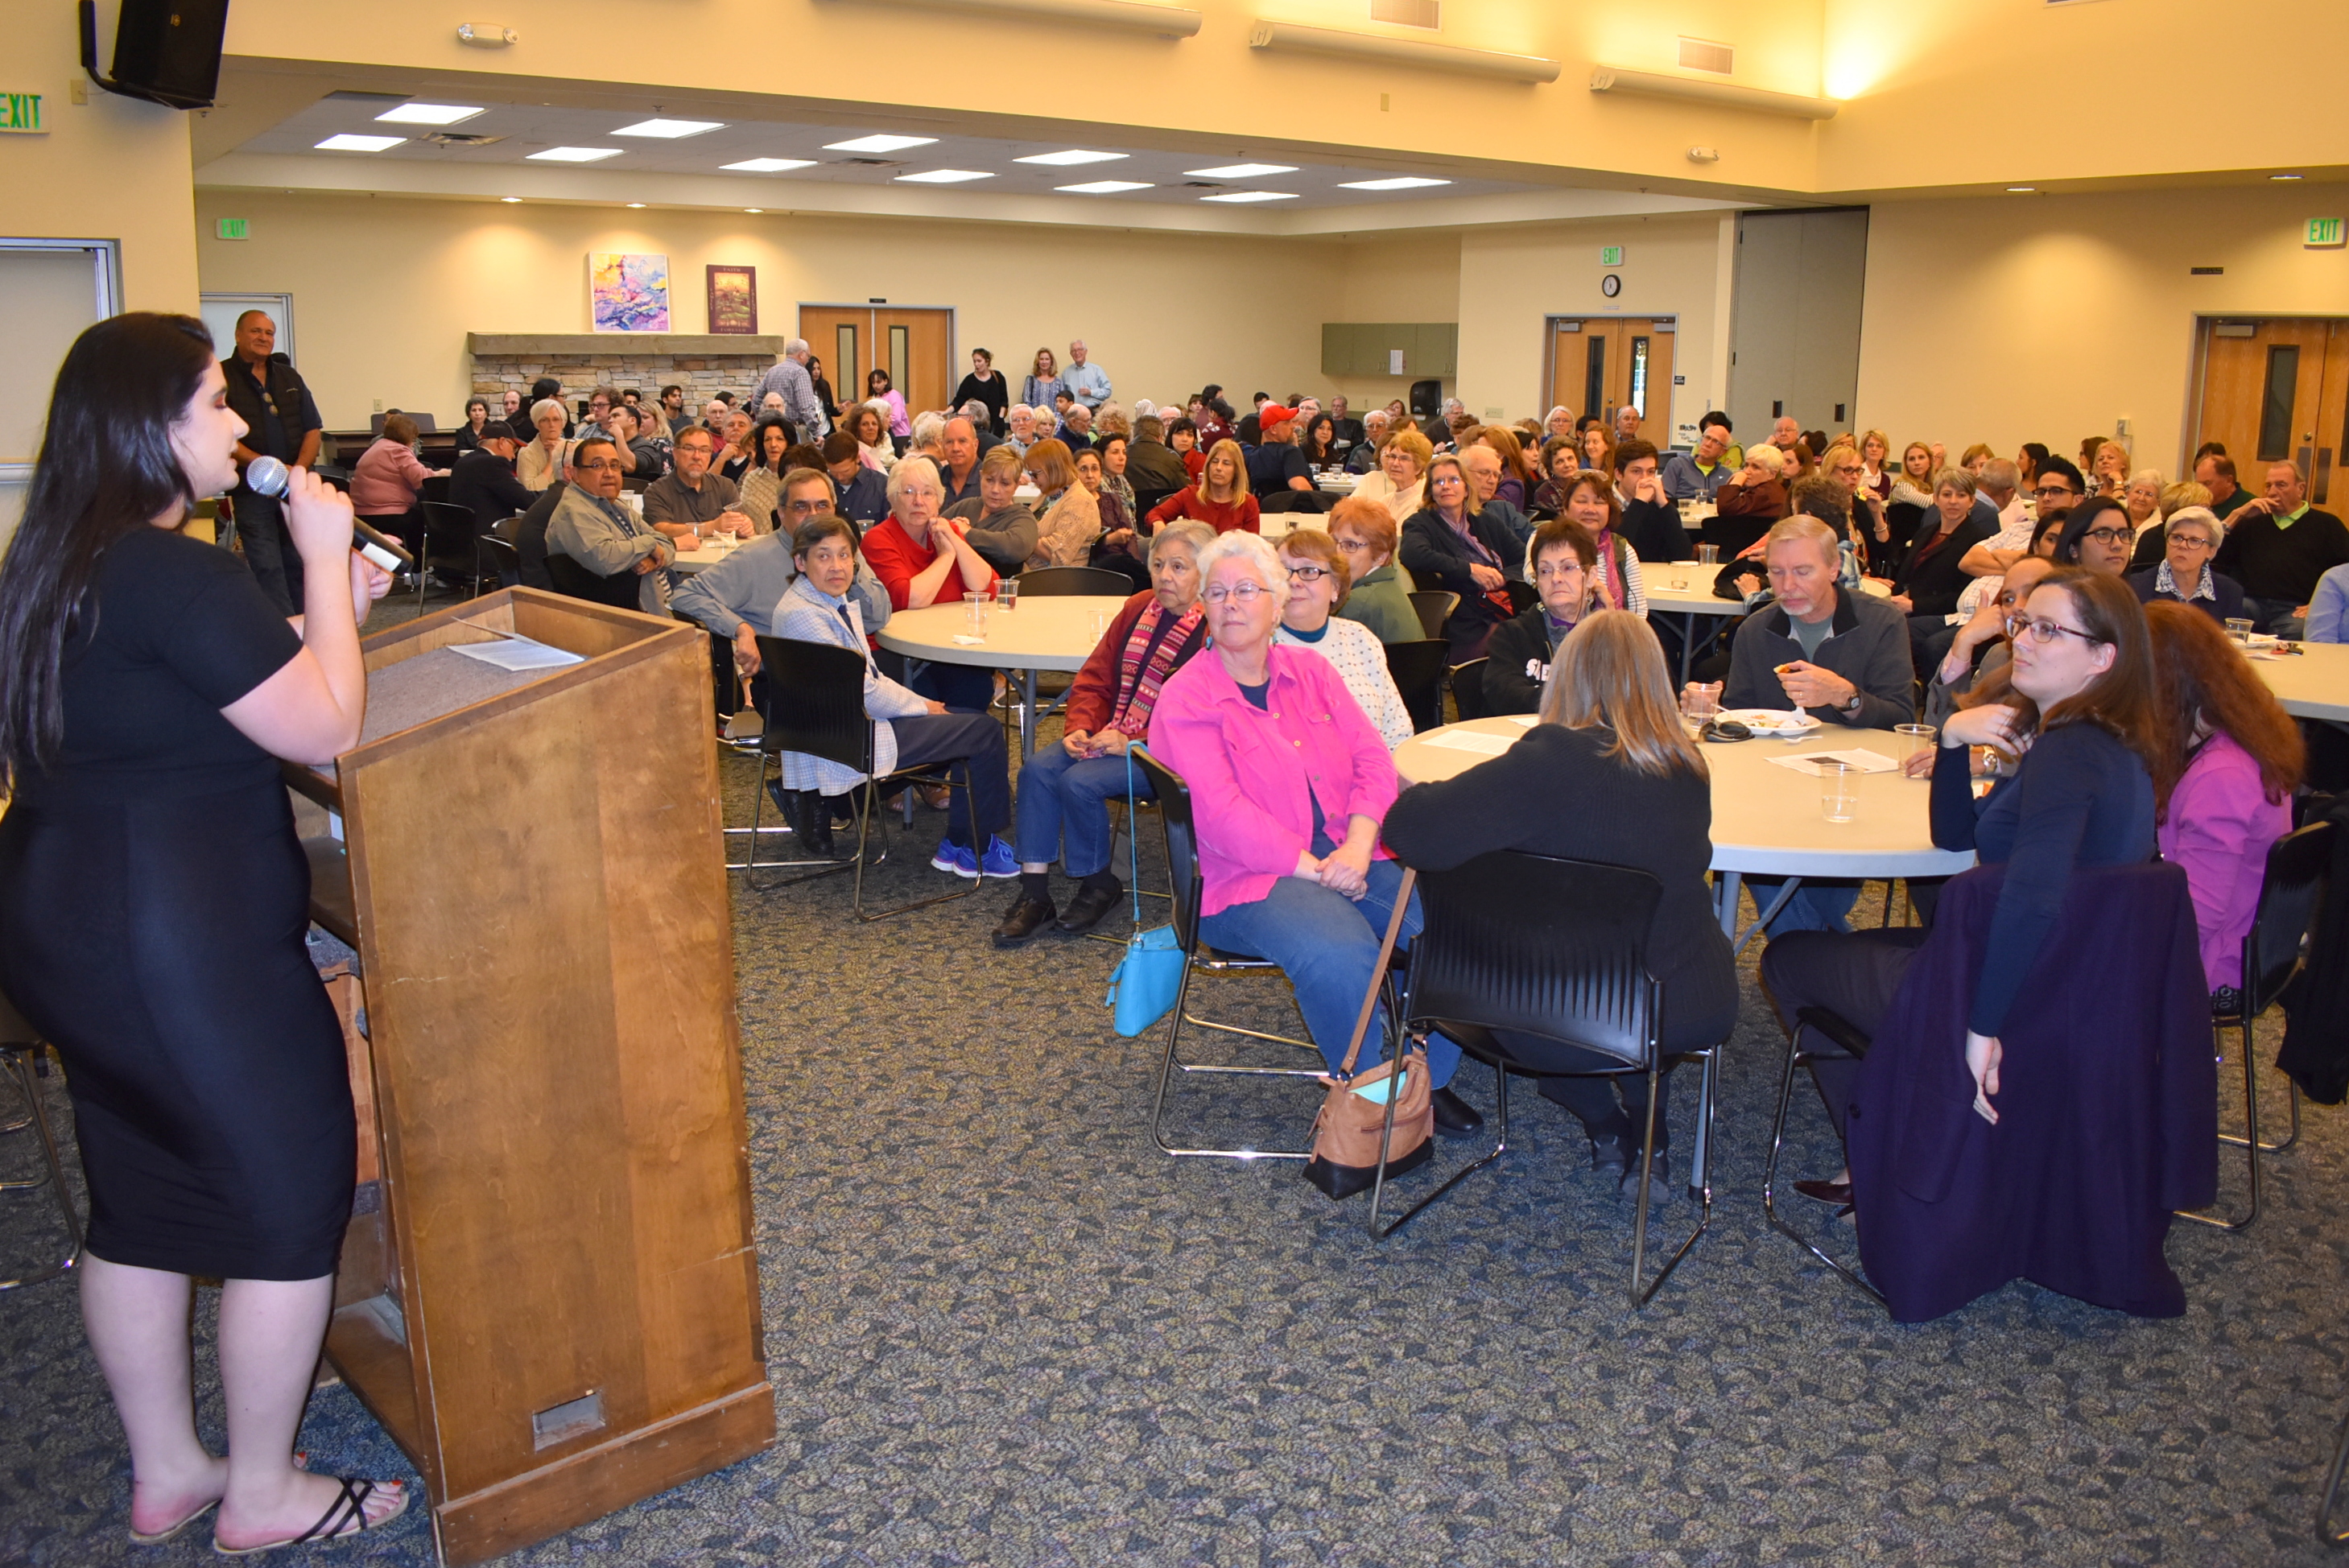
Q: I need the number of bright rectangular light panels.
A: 12